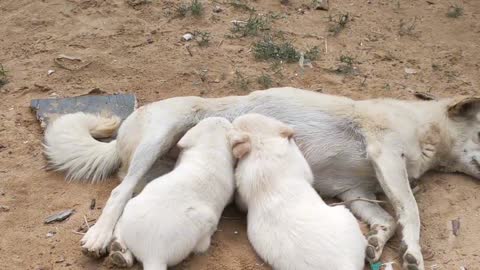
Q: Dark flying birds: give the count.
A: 0